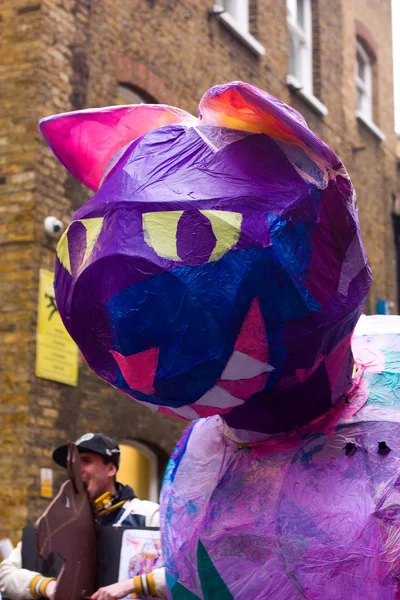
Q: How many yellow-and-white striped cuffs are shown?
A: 2